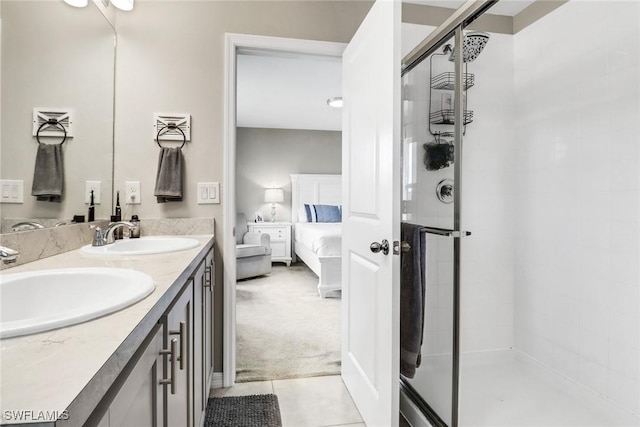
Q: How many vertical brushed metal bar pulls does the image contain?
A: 4